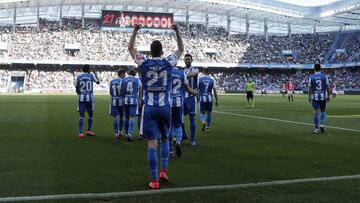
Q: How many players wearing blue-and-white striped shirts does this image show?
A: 8